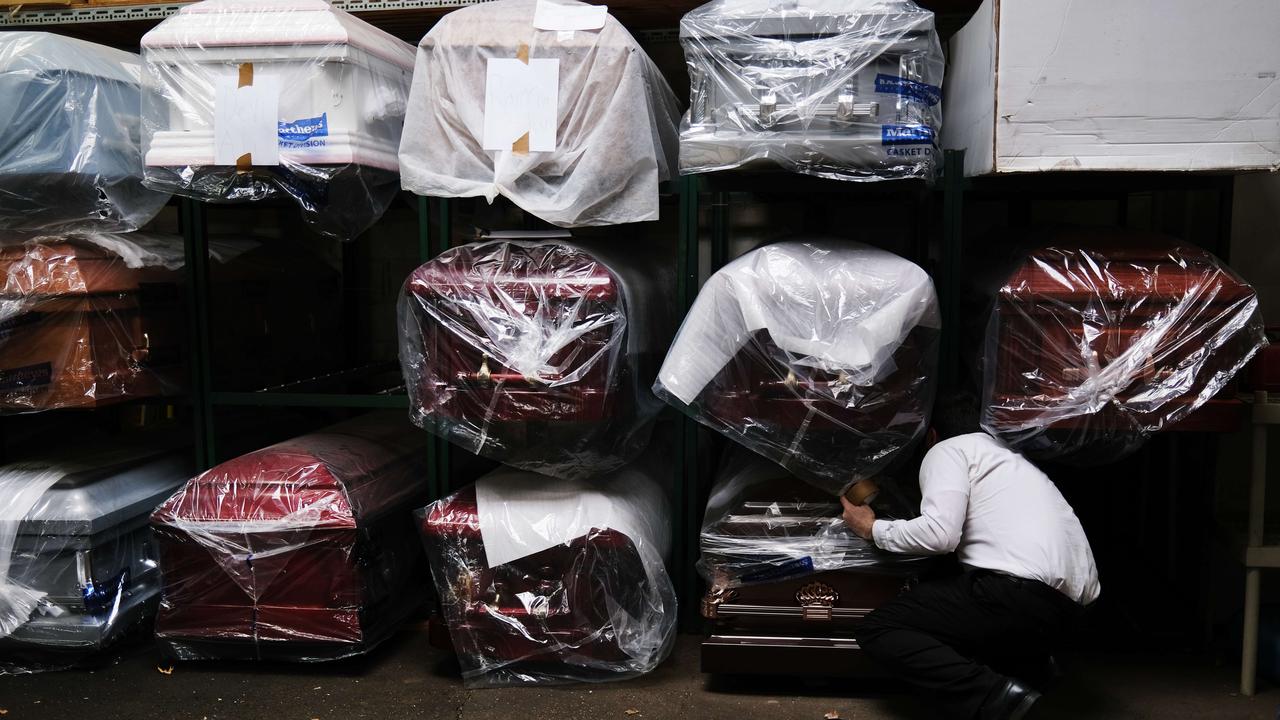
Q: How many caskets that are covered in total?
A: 12